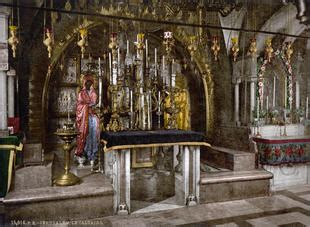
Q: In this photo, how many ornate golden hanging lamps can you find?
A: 12